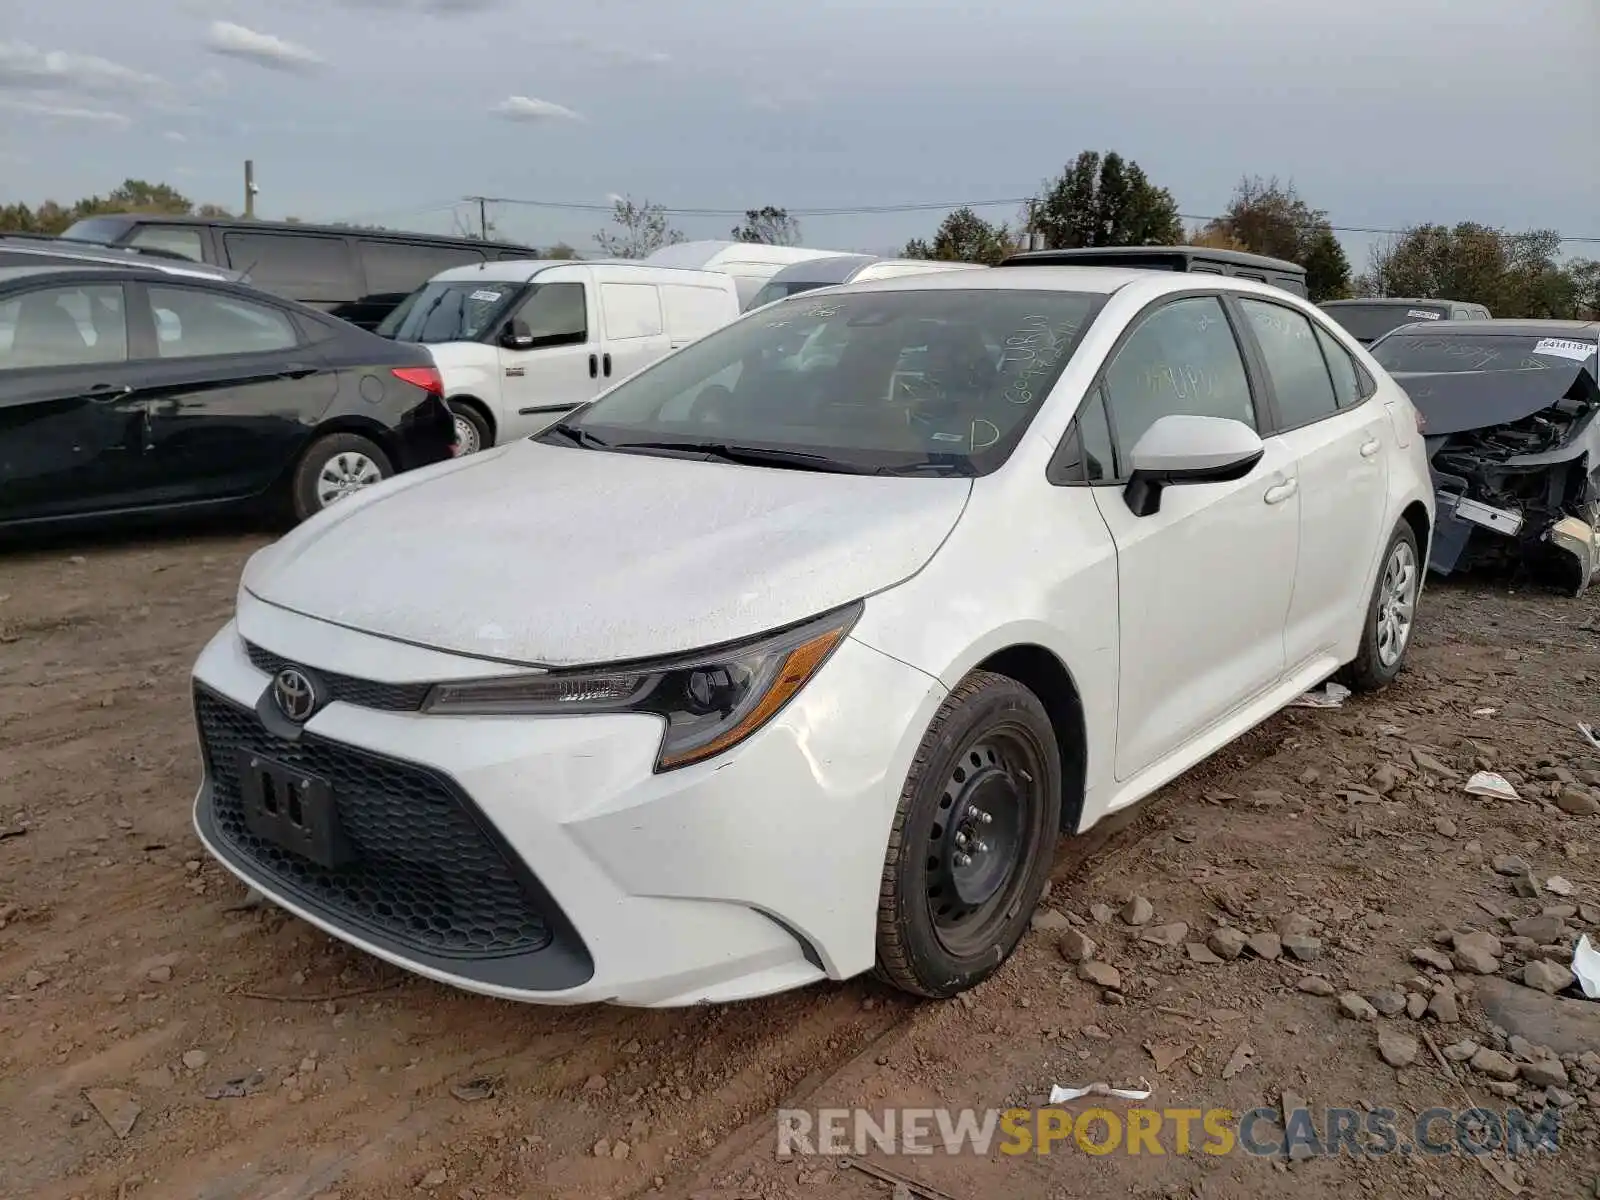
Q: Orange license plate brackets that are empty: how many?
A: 0